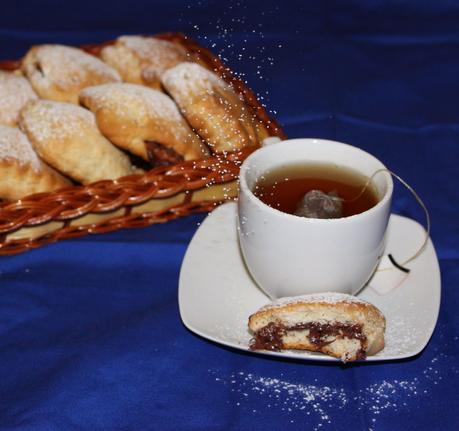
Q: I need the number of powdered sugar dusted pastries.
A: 8